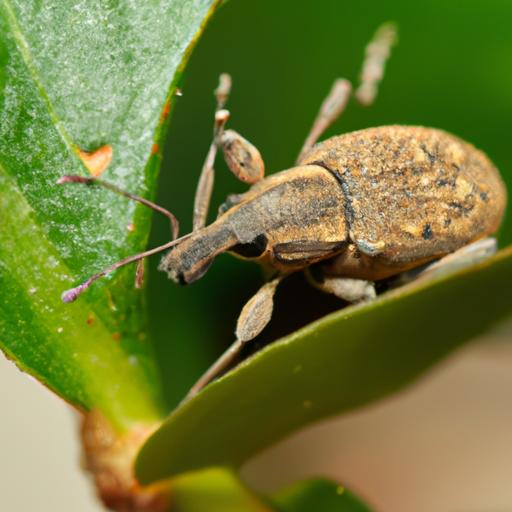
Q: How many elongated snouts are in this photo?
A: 1